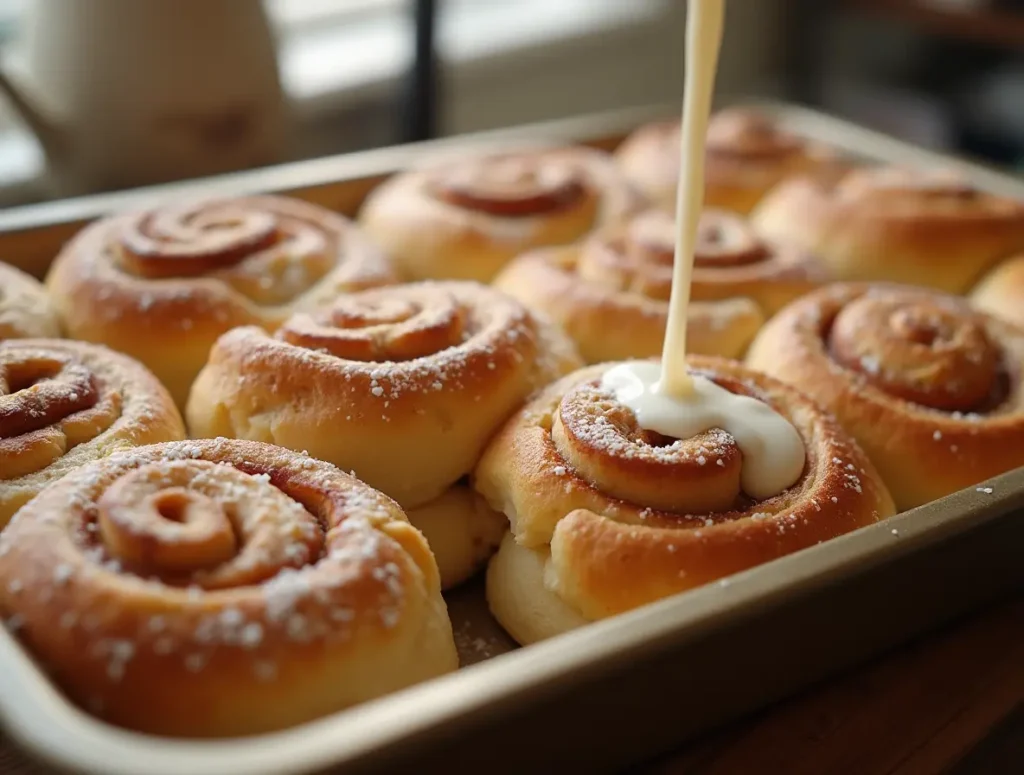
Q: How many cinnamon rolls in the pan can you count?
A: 12